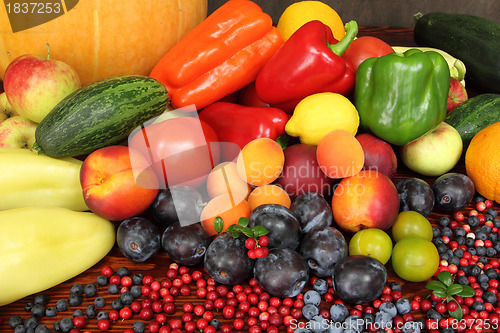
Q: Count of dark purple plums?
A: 11